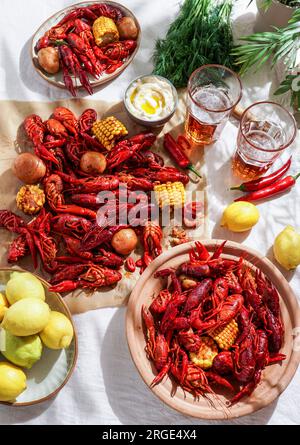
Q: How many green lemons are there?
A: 1